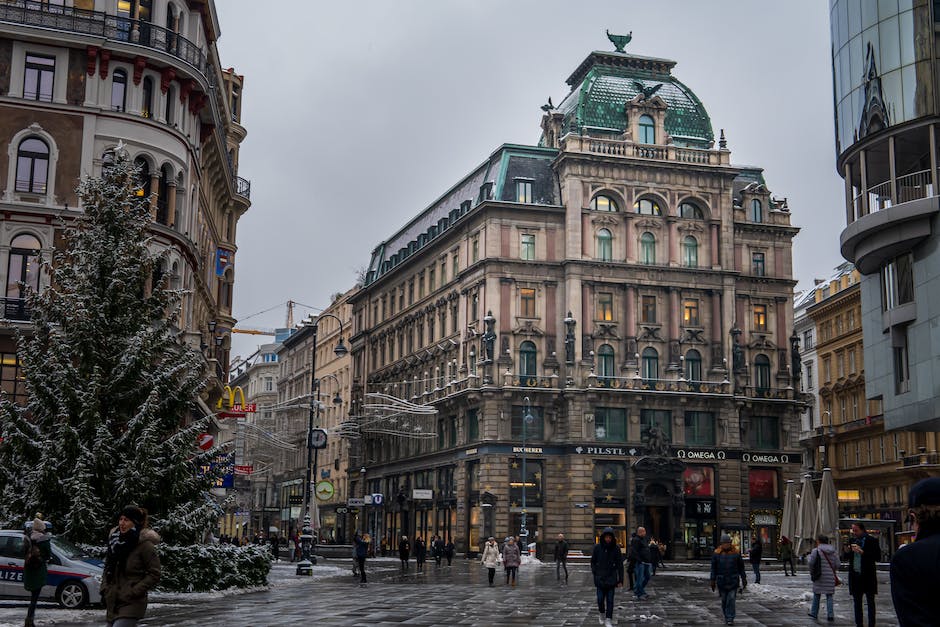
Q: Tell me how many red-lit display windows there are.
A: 2